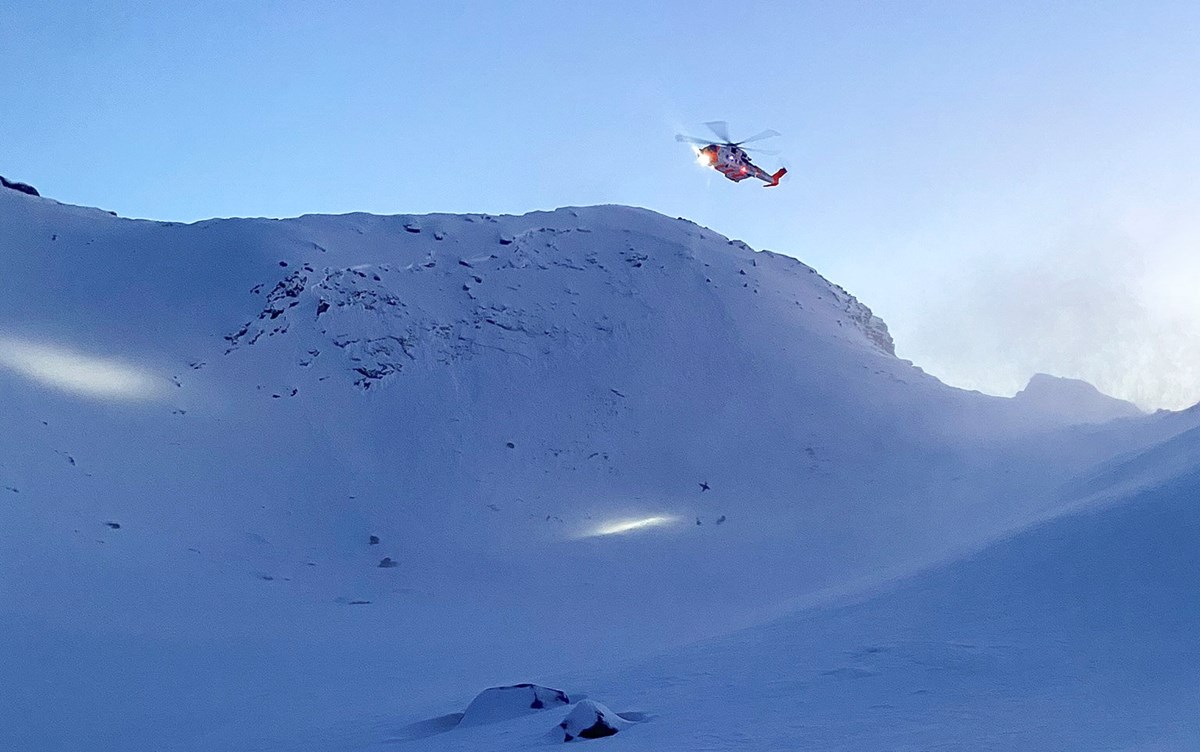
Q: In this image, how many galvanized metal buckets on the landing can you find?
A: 0